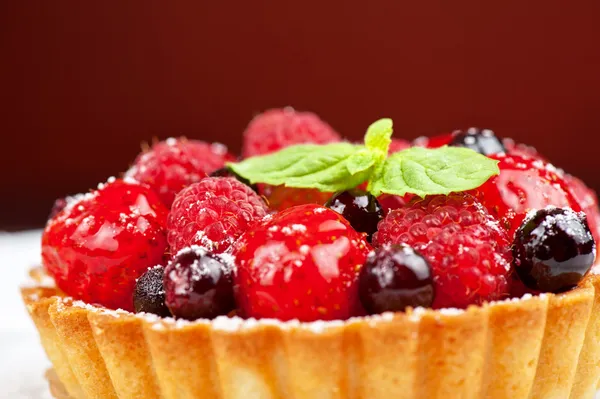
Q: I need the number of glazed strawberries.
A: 3